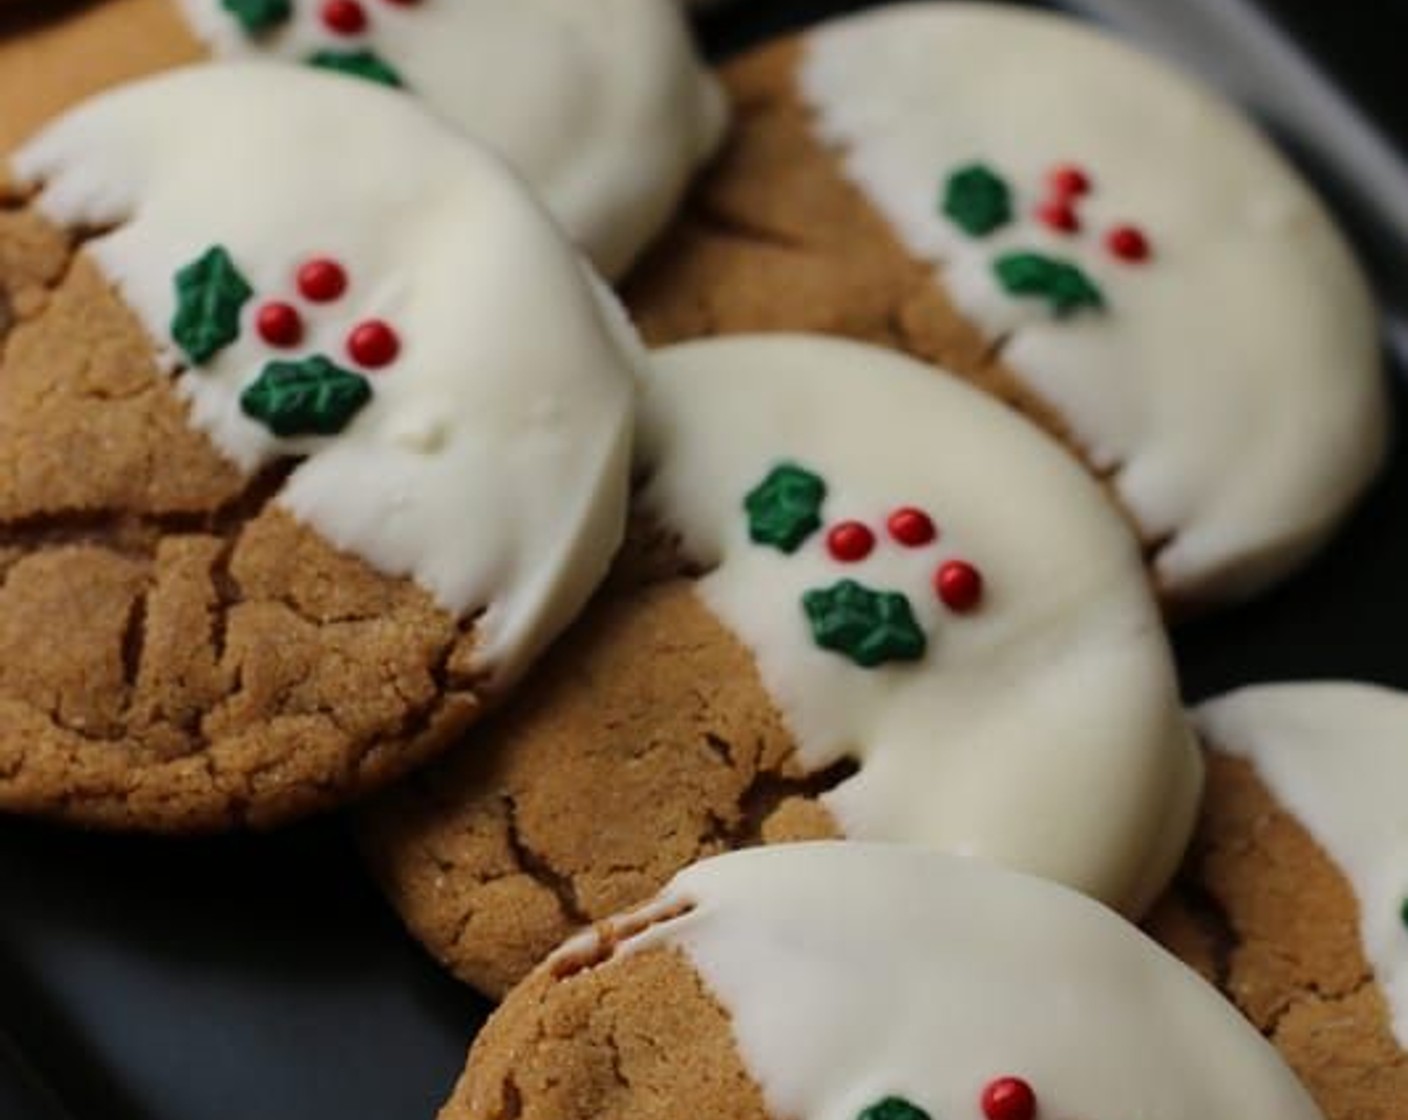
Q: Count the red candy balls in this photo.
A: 12